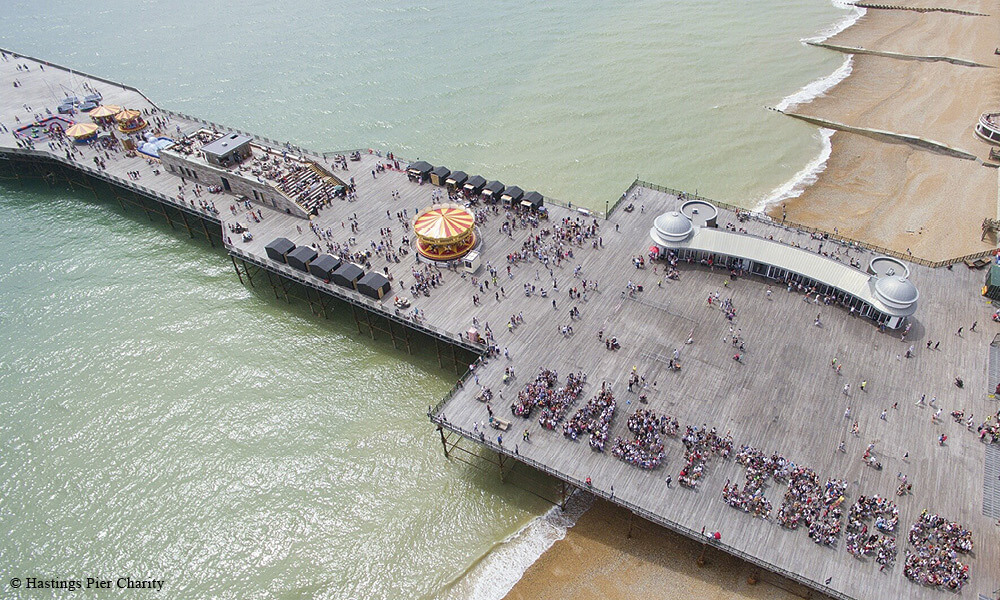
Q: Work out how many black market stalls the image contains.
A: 12